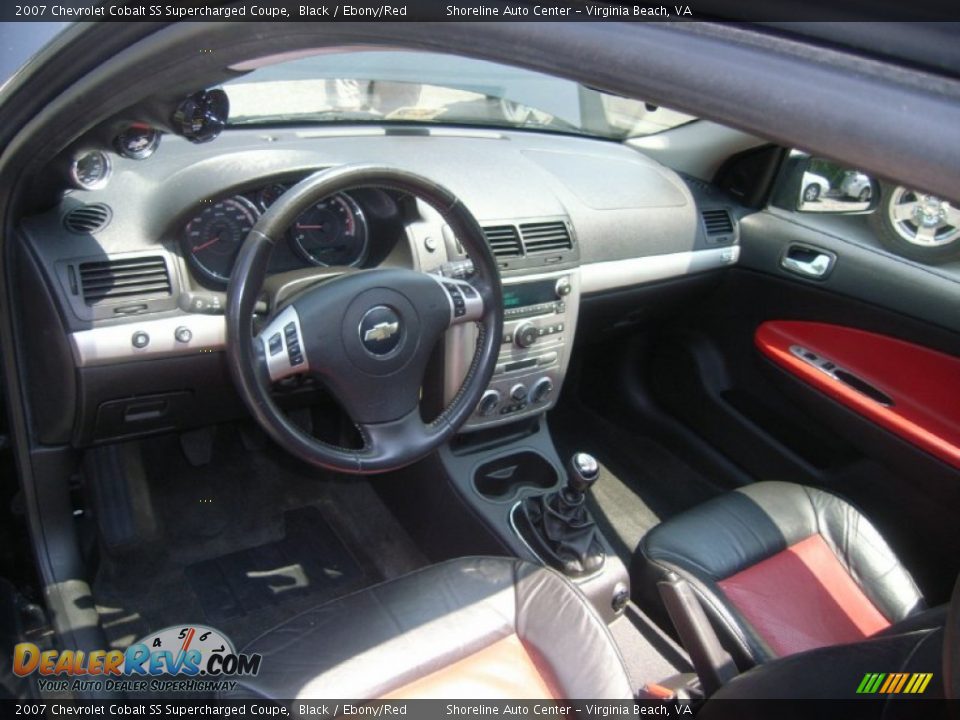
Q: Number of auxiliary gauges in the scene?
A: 3